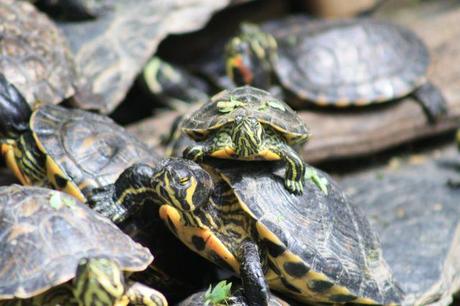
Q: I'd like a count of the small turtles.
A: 1